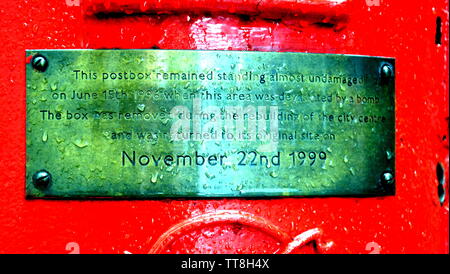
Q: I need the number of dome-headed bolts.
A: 4